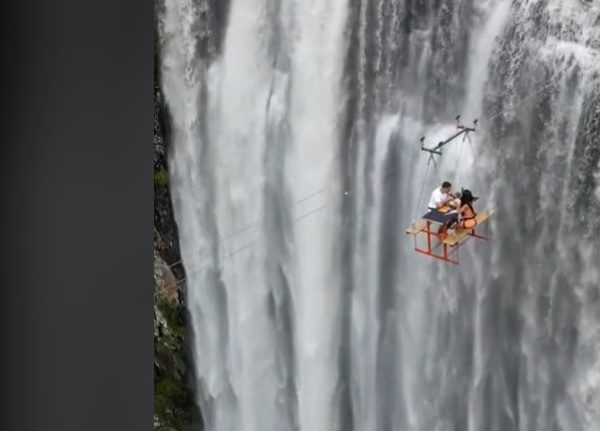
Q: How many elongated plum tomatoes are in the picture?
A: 0